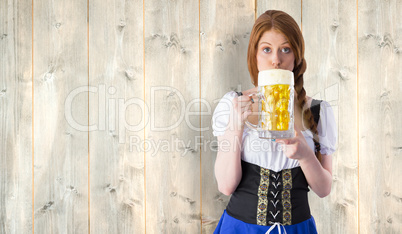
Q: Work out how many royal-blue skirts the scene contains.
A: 1